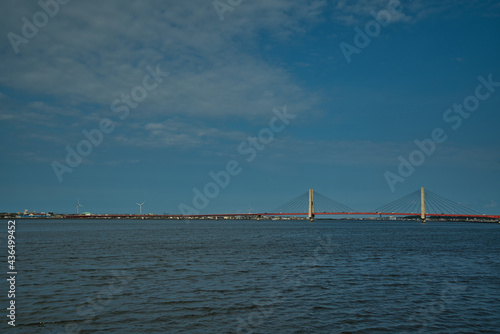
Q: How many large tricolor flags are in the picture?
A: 0